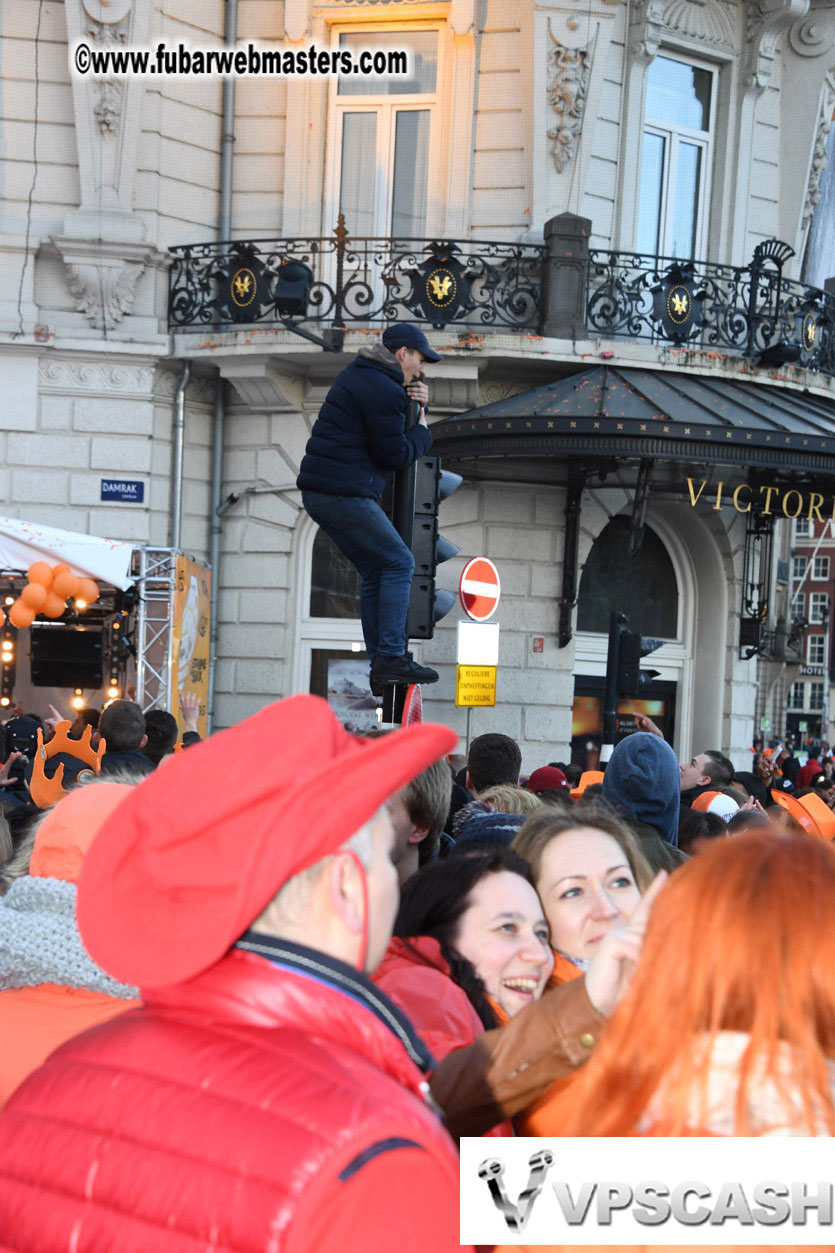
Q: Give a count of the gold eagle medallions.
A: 4